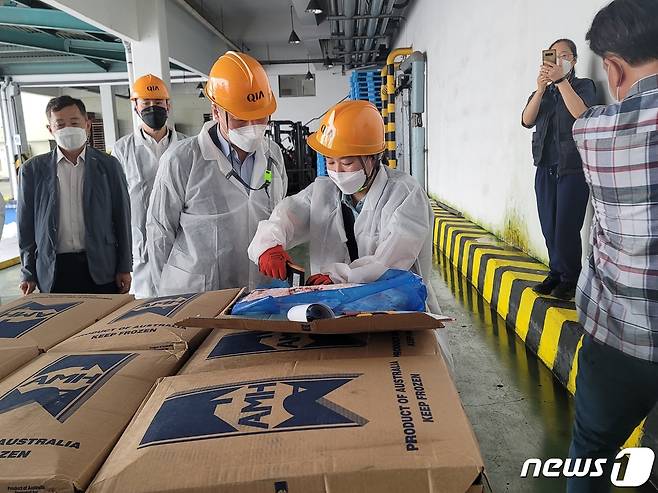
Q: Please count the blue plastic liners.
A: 1